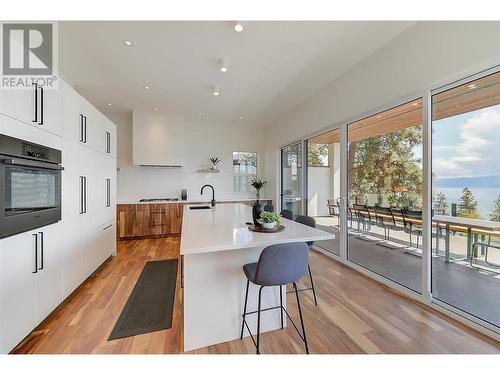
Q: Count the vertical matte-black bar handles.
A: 12